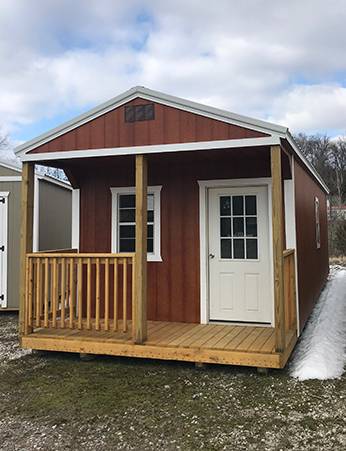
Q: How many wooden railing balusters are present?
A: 12